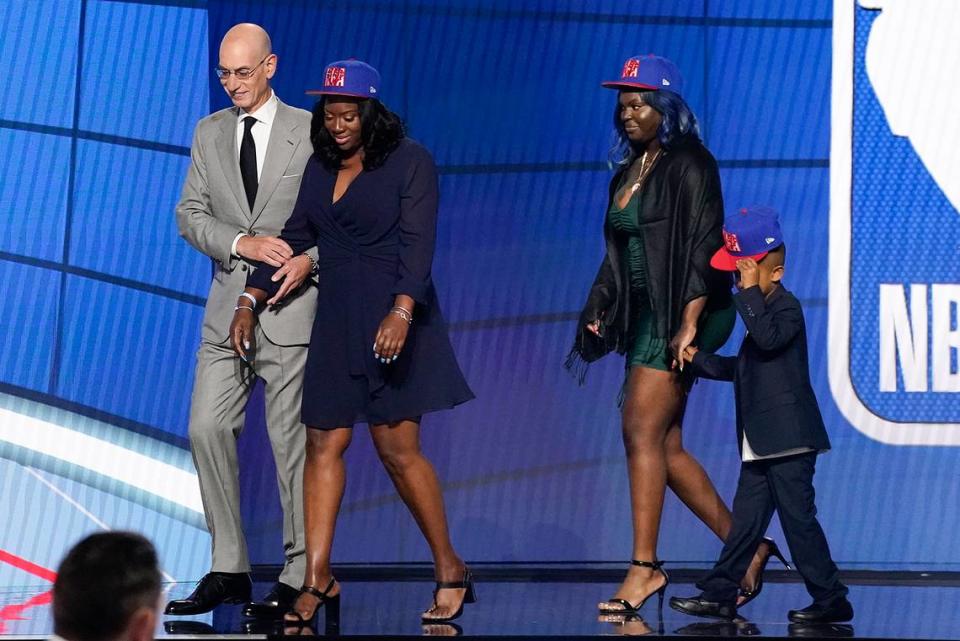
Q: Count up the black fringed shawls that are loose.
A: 1